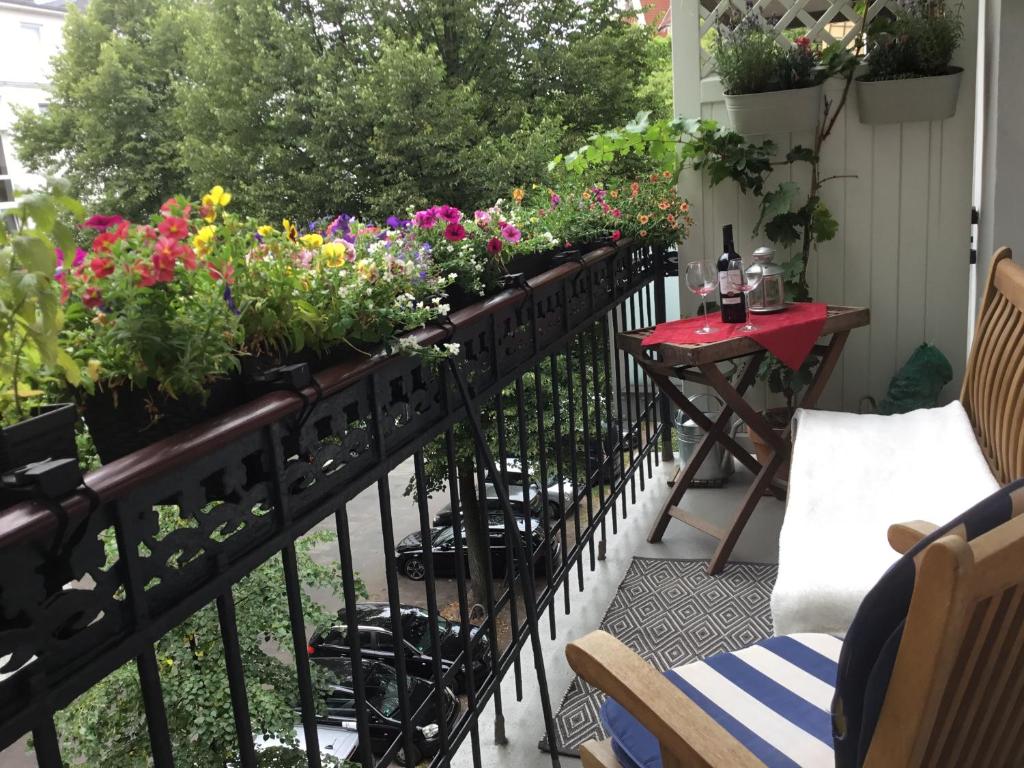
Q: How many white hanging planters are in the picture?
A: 2